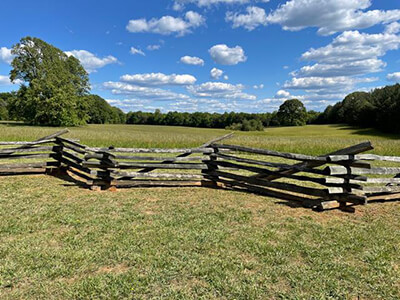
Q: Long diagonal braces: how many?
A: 3